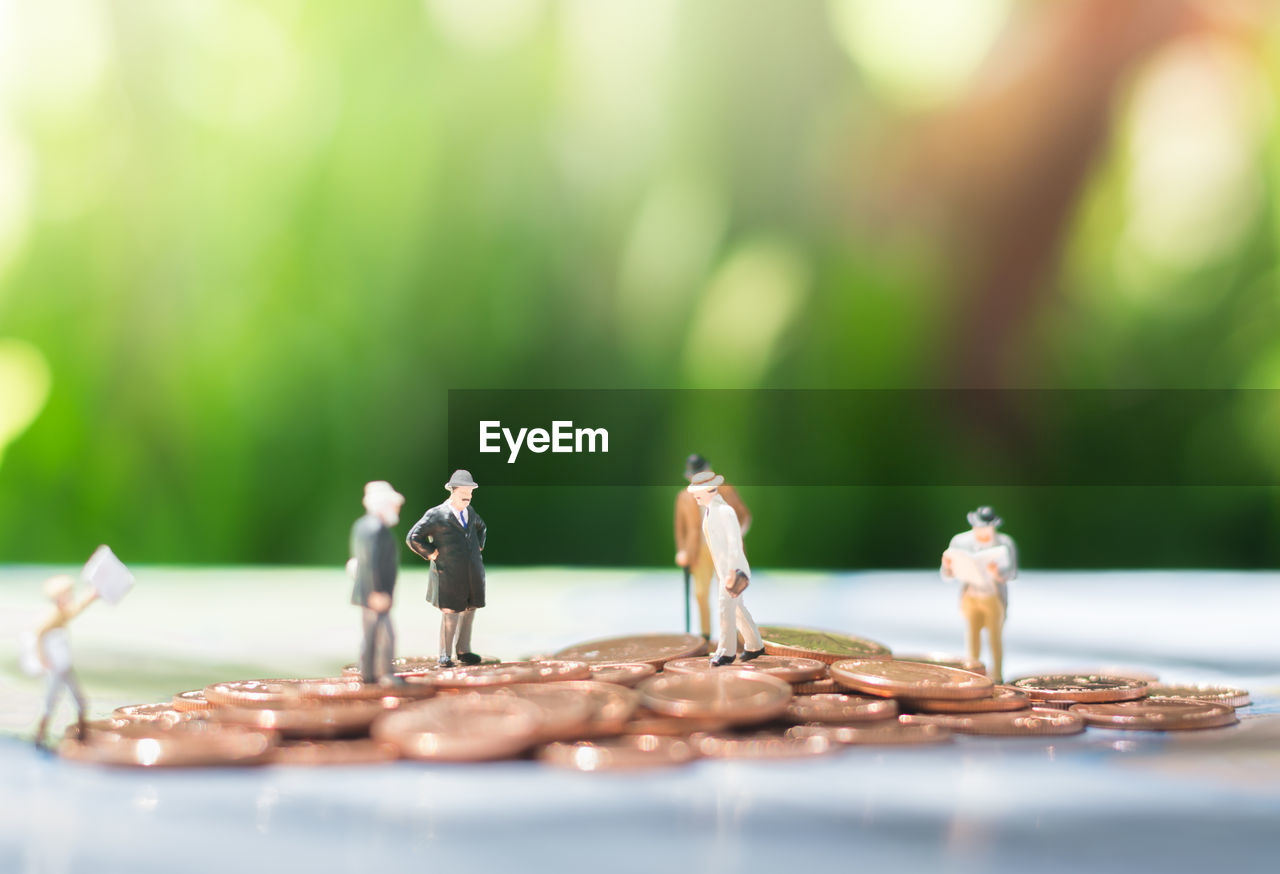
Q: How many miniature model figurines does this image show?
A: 6